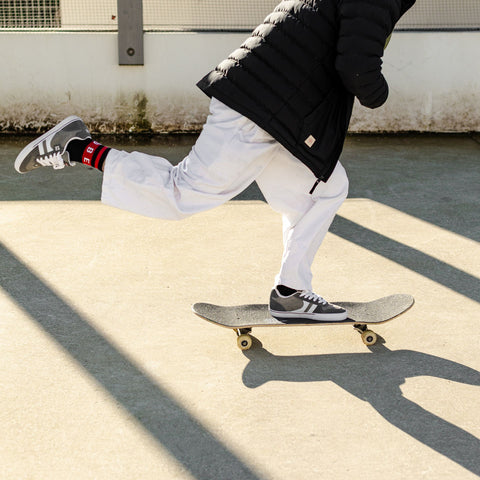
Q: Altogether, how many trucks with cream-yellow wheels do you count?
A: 2